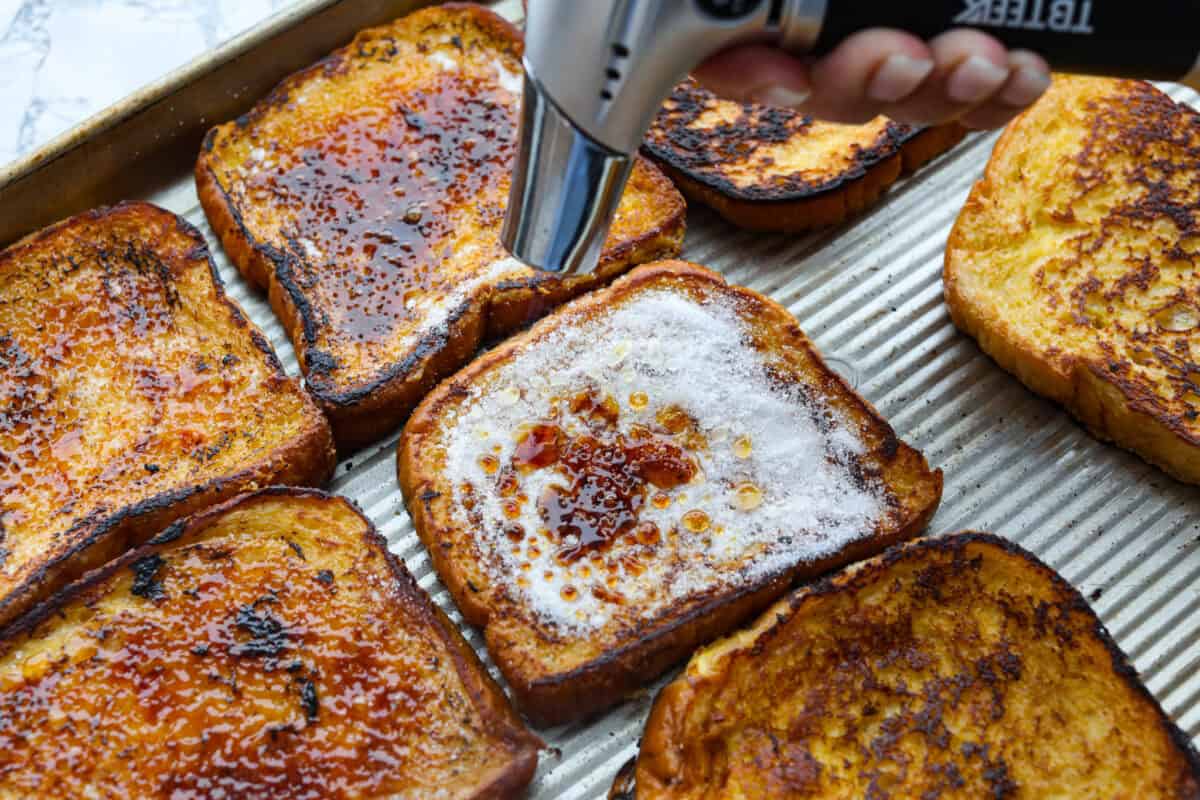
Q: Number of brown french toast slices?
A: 7